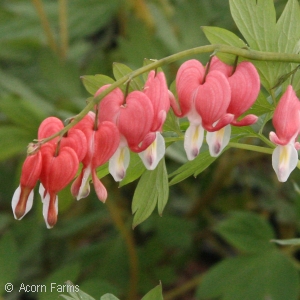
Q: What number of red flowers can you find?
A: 9